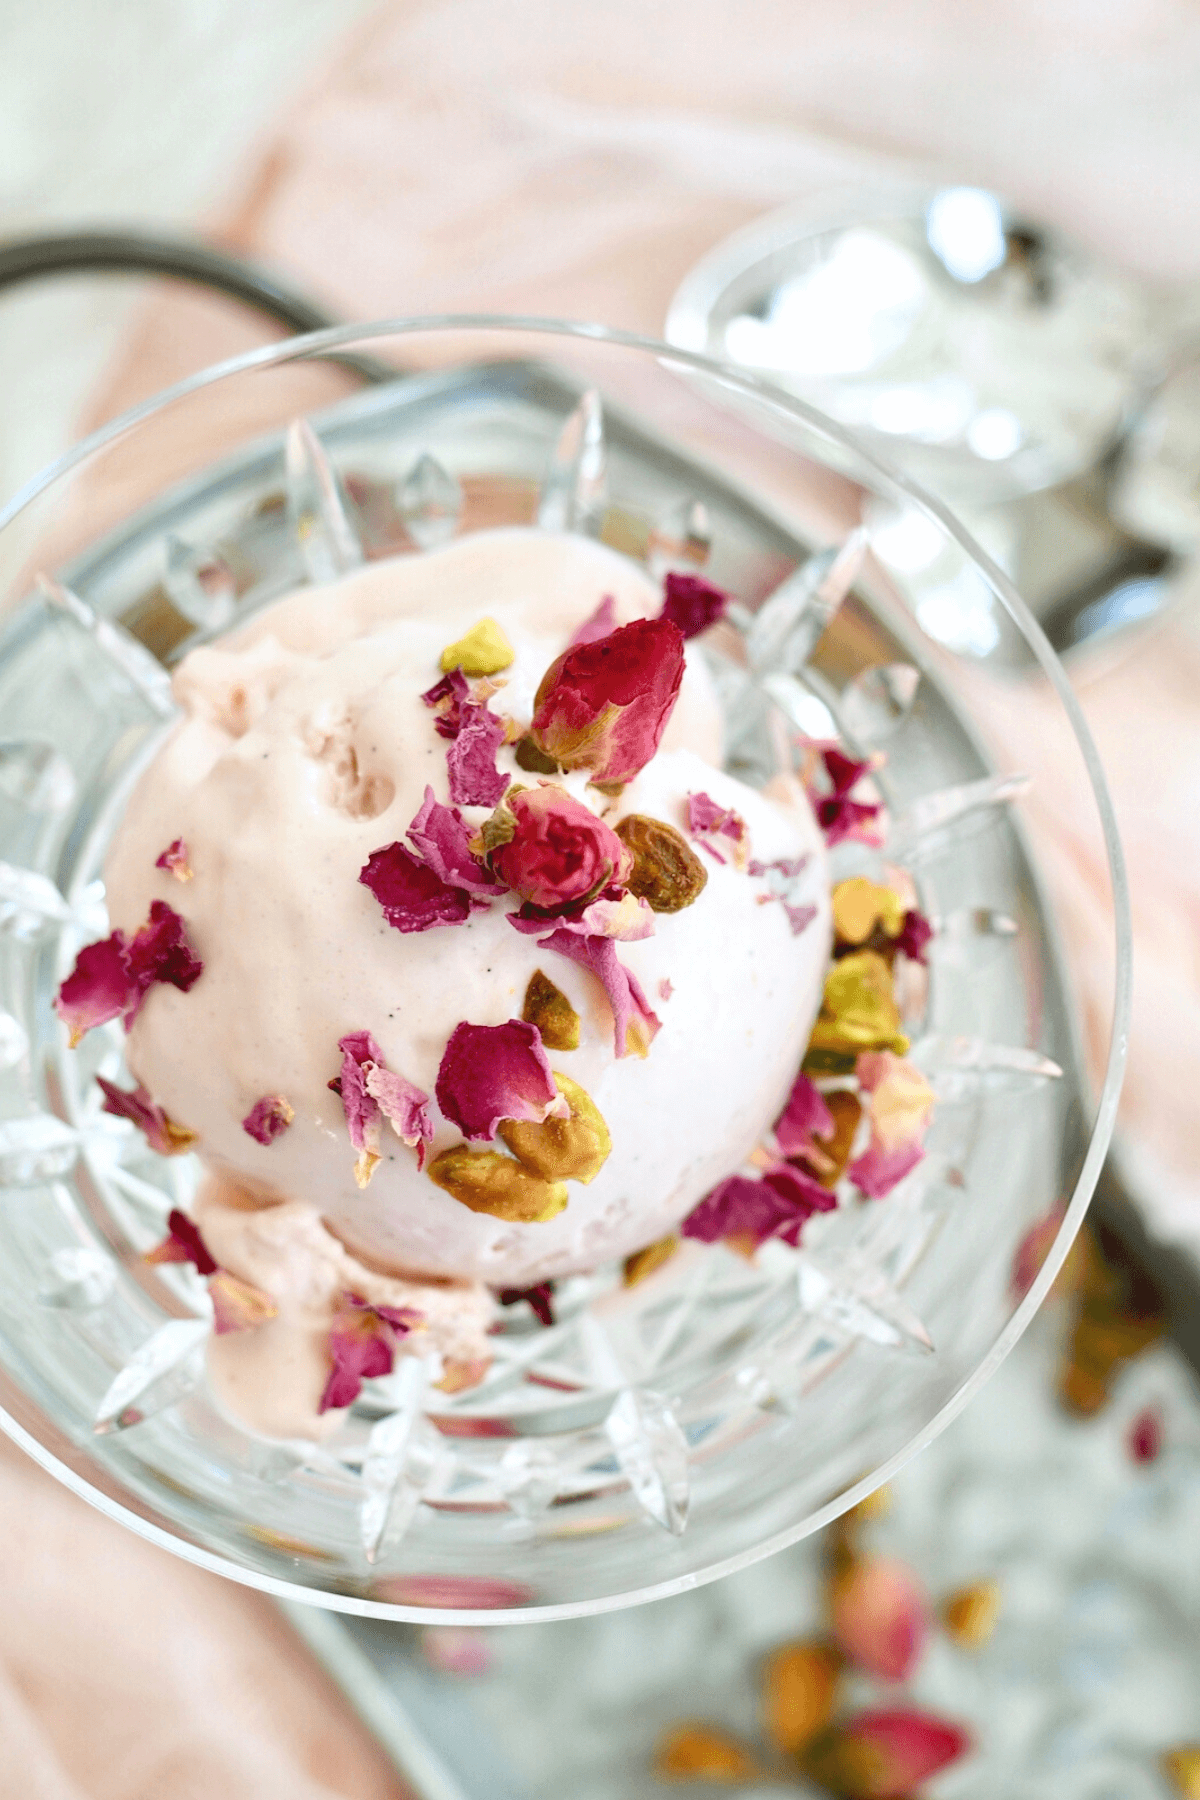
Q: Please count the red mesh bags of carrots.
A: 0